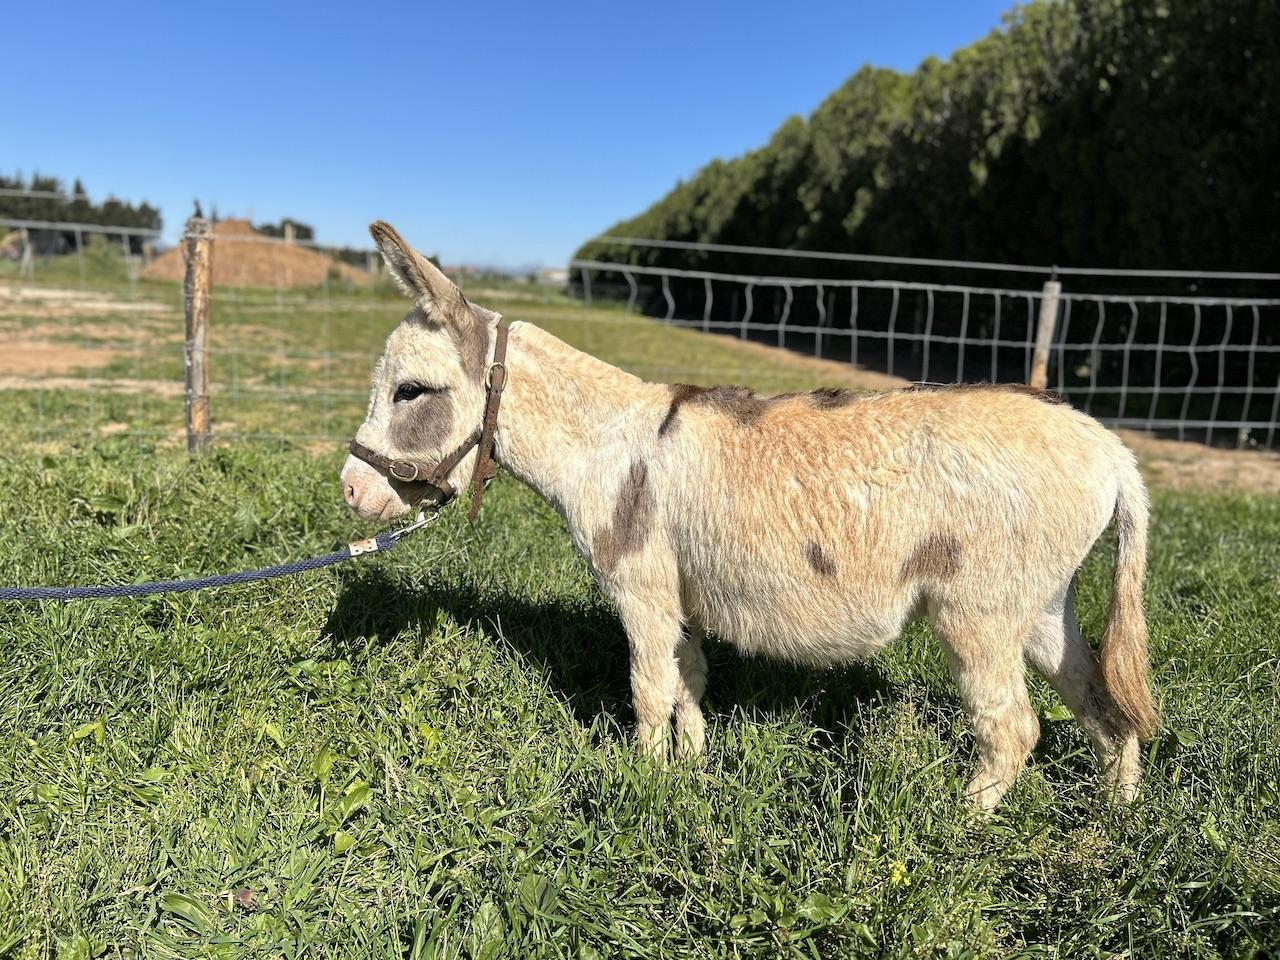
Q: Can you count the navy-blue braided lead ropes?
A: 1